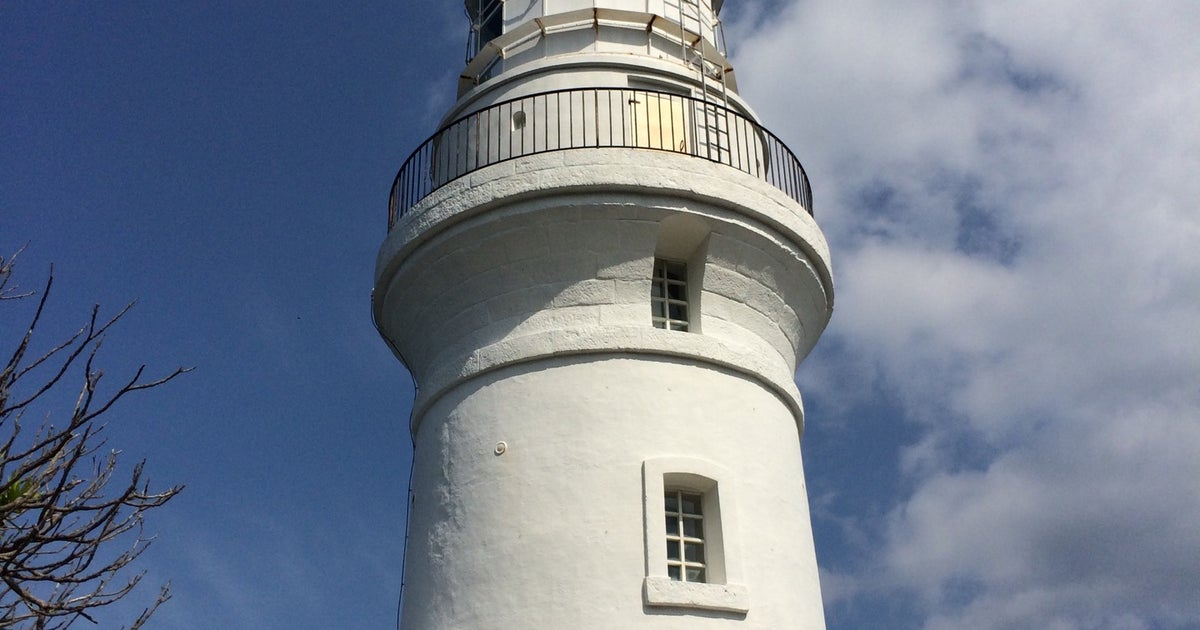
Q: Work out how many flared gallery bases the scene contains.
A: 1